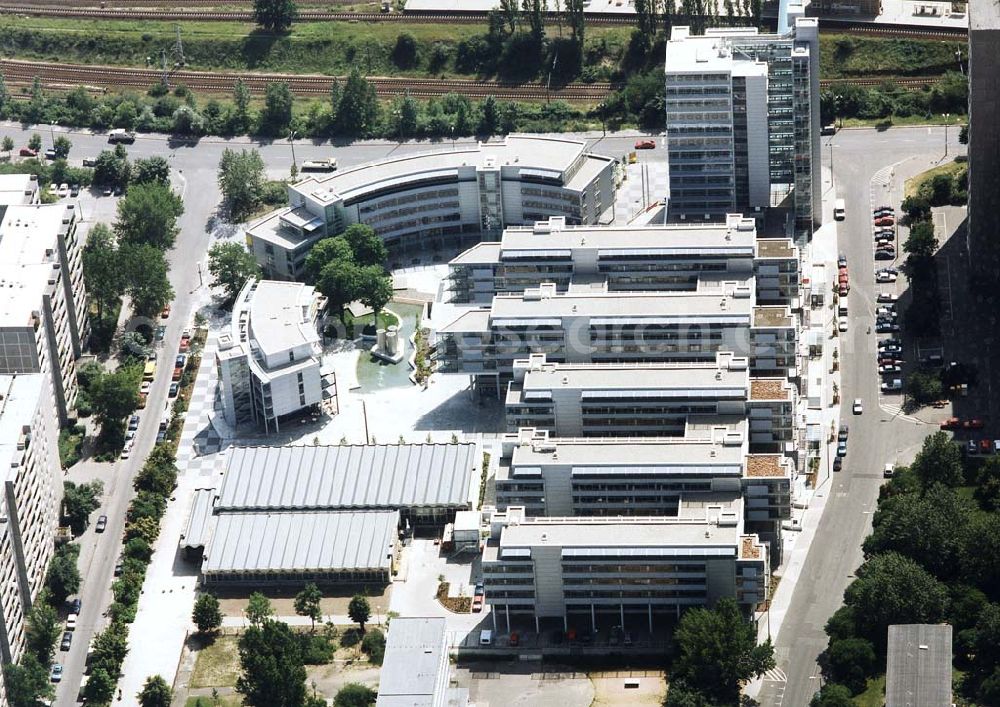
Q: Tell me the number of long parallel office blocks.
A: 5